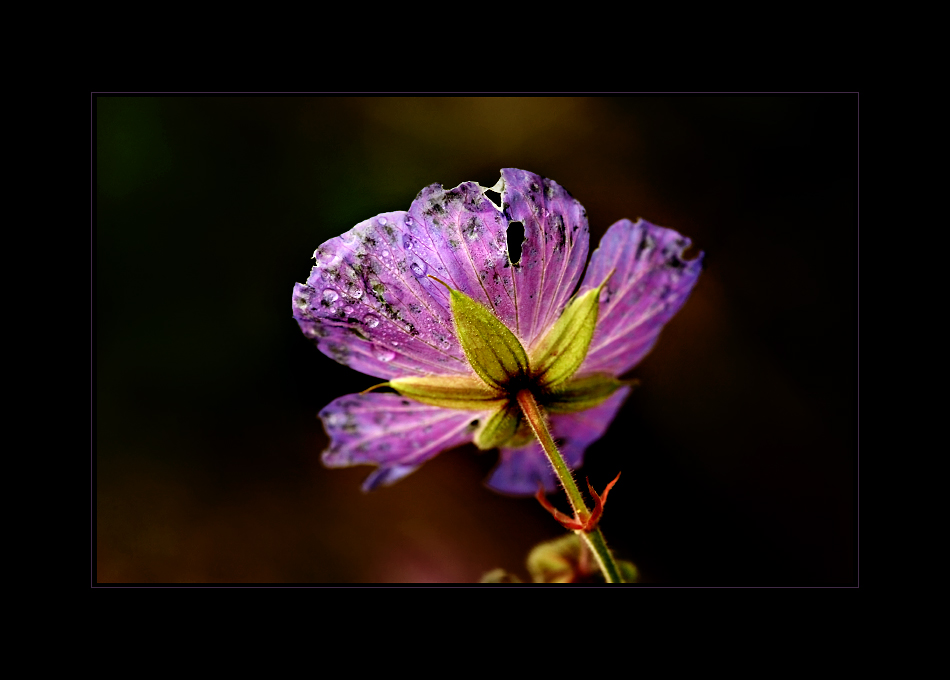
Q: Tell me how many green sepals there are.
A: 5